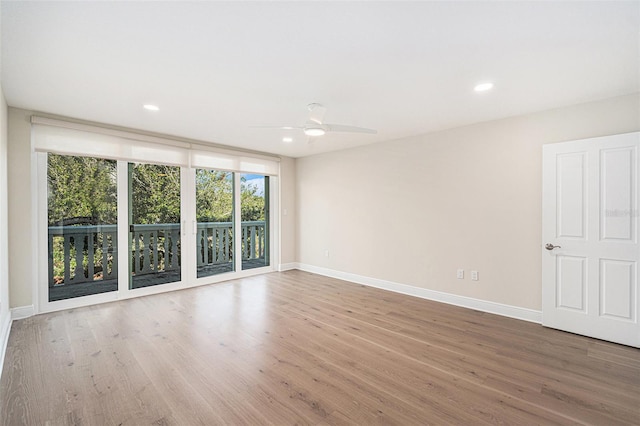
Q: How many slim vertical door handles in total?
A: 2